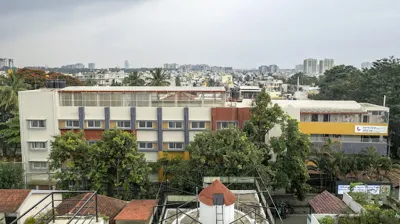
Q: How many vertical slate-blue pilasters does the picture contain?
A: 5